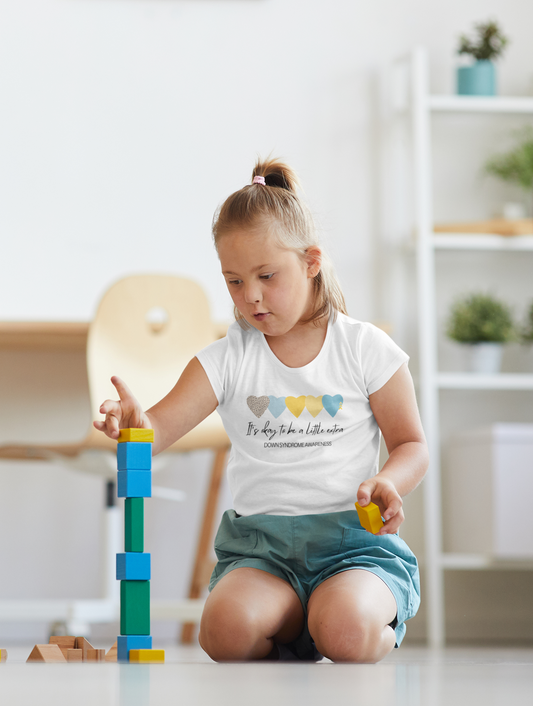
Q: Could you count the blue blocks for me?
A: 4